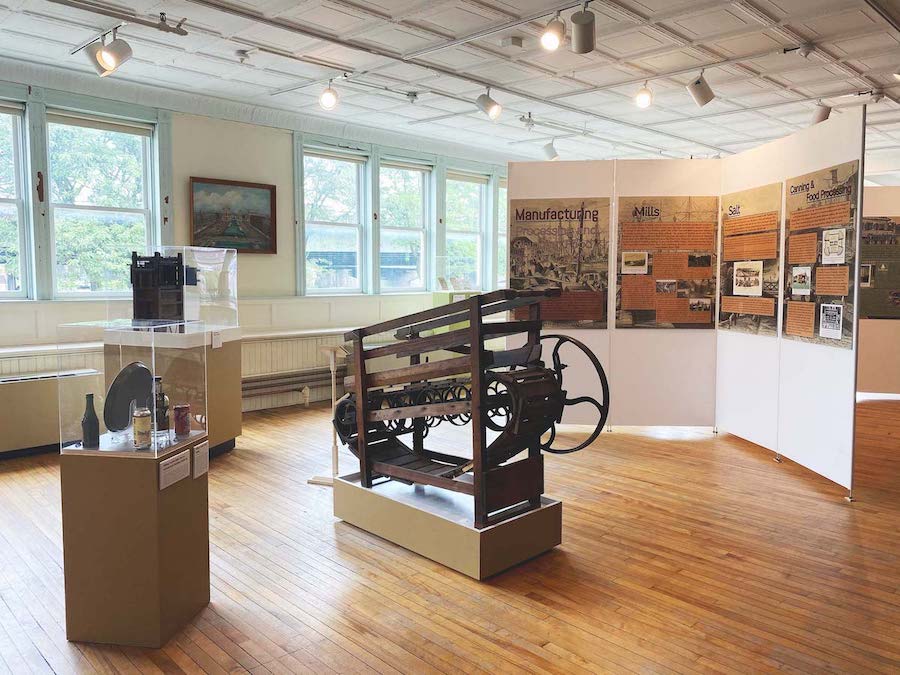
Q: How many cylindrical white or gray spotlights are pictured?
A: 10